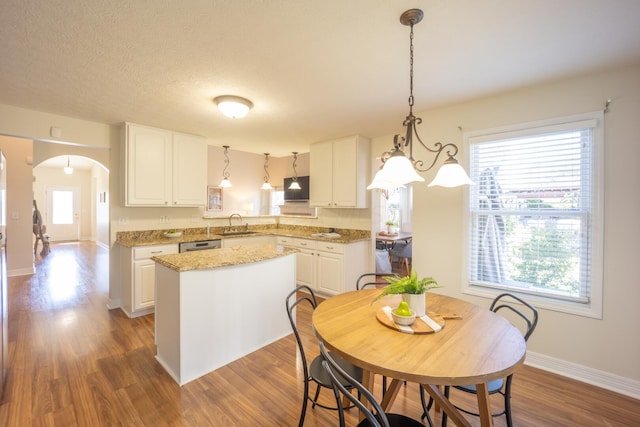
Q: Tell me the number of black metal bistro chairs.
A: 4